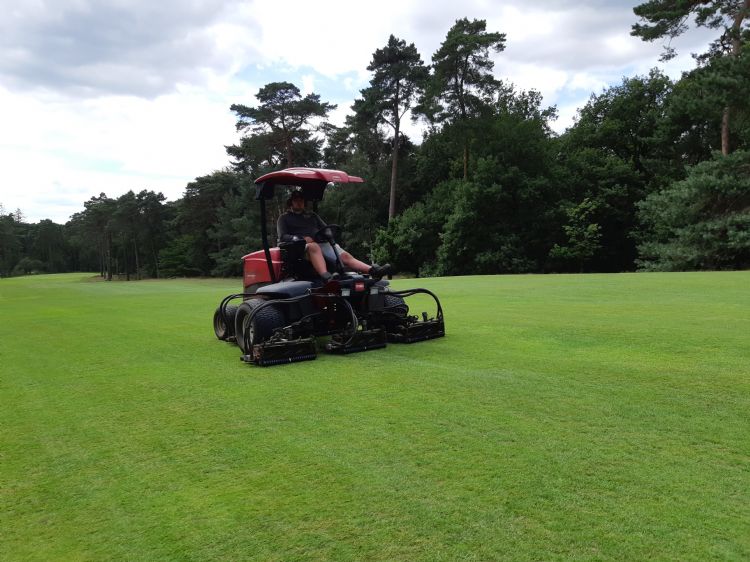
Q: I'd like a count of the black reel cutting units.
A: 3